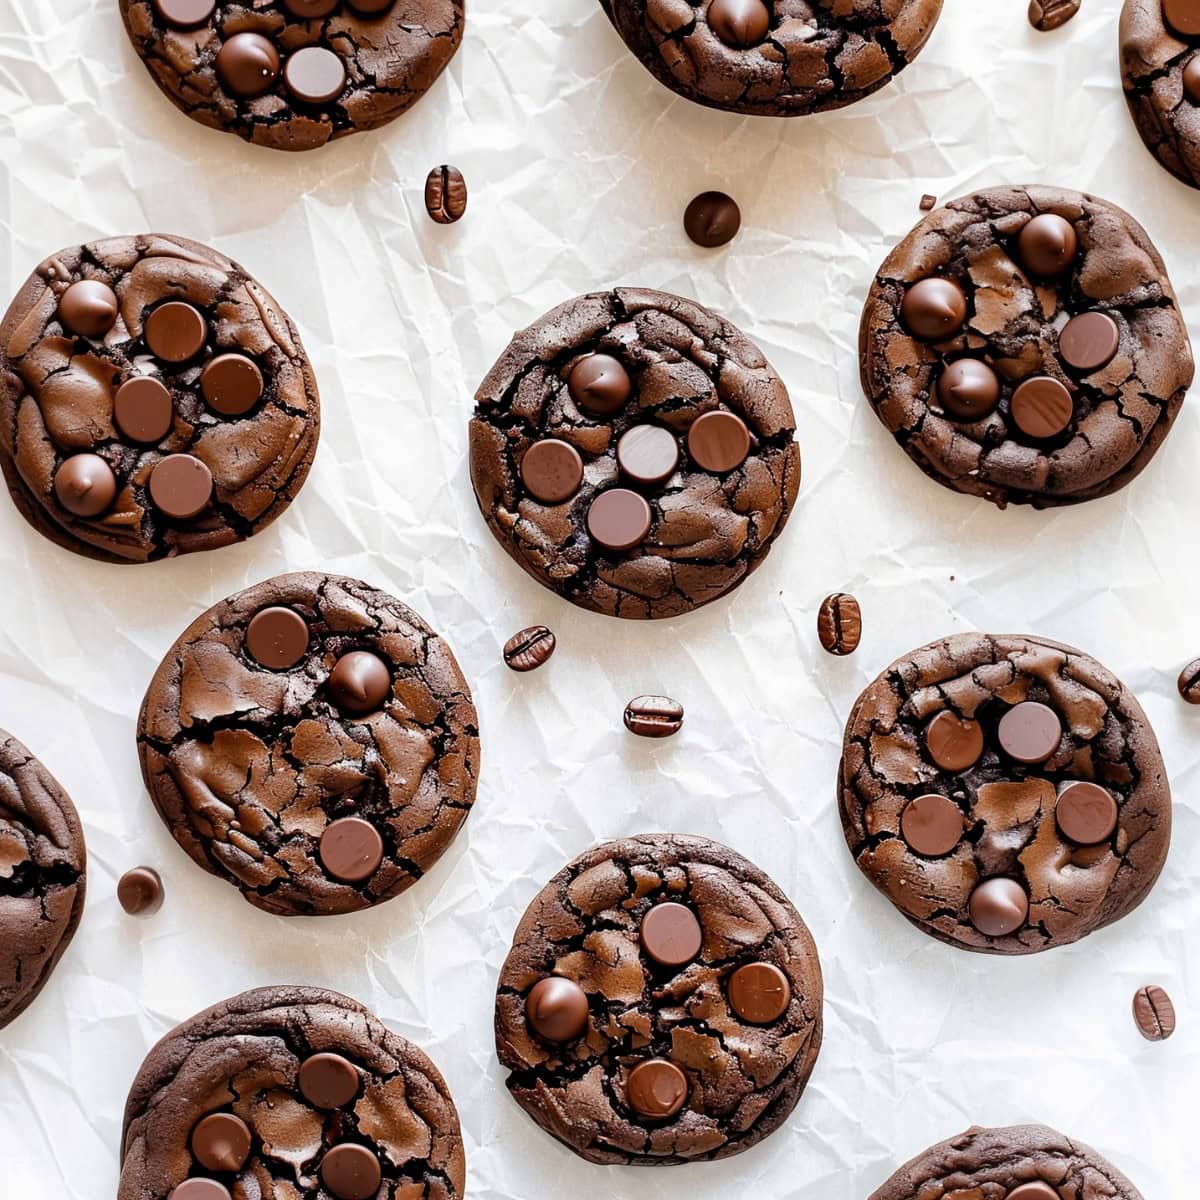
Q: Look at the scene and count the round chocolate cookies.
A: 12